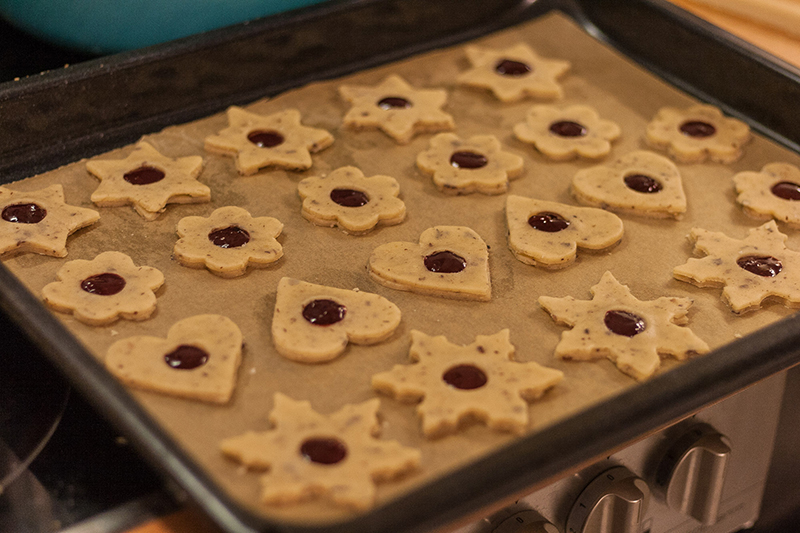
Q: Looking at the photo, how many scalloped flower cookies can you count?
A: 7